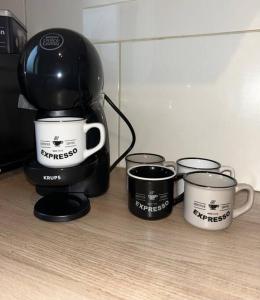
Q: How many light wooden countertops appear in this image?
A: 1